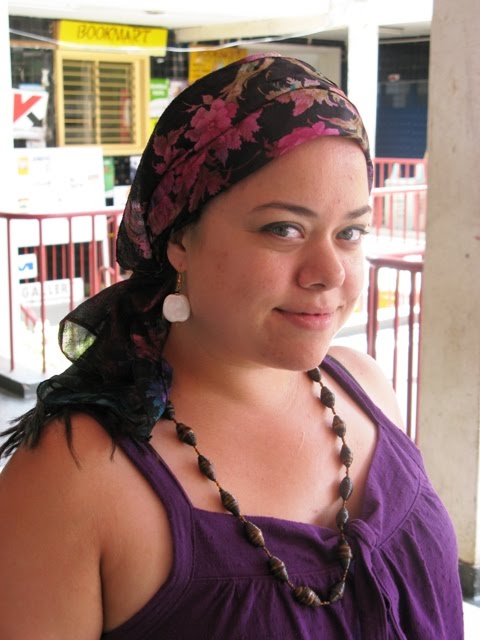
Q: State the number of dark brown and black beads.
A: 15